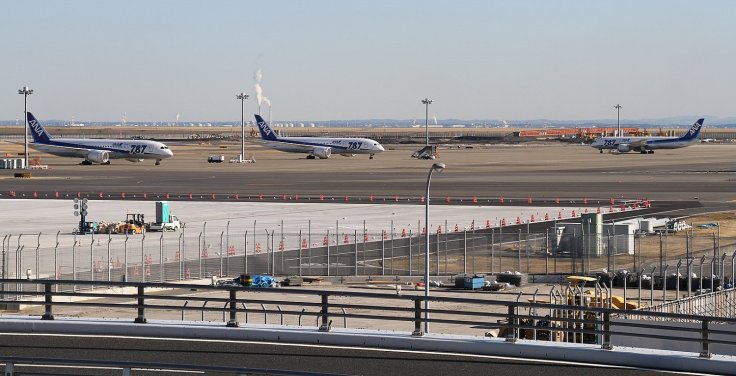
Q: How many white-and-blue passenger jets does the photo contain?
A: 3